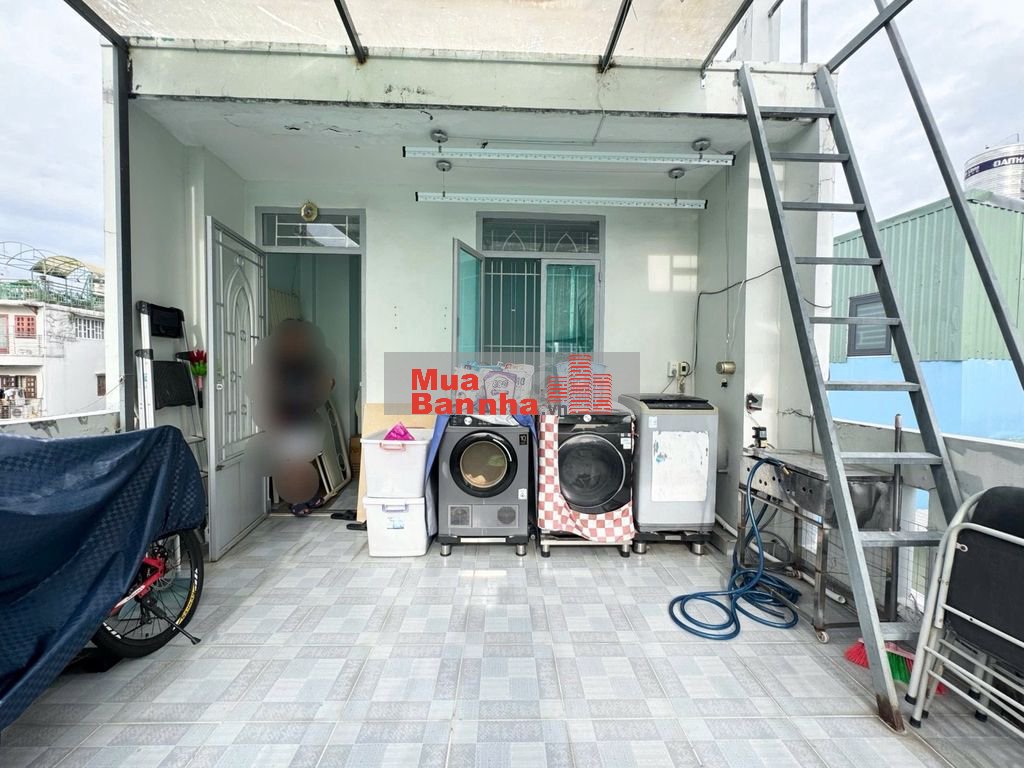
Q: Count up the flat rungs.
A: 9